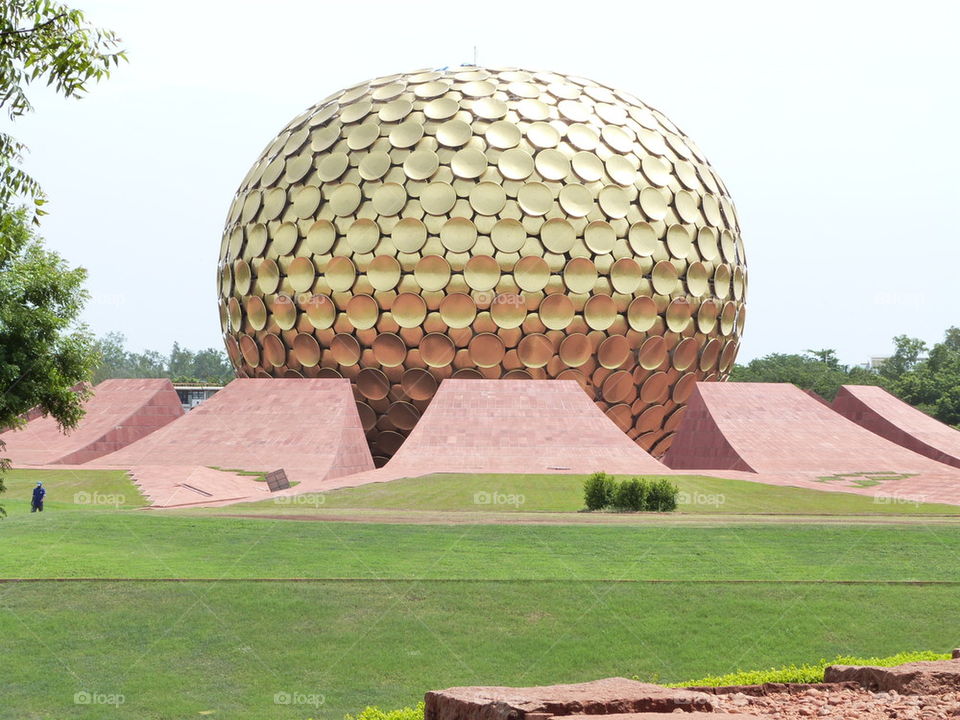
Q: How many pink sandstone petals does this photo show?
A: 5